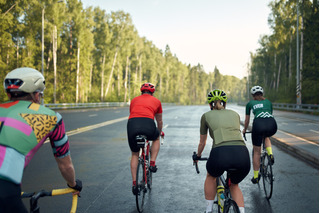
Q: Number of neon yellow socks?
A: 2